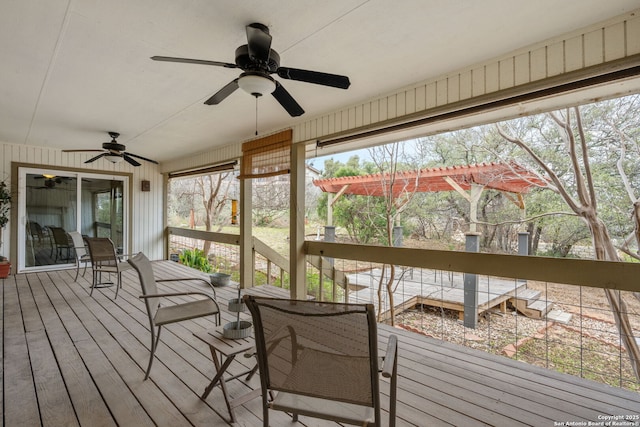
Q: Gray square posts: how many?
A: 4